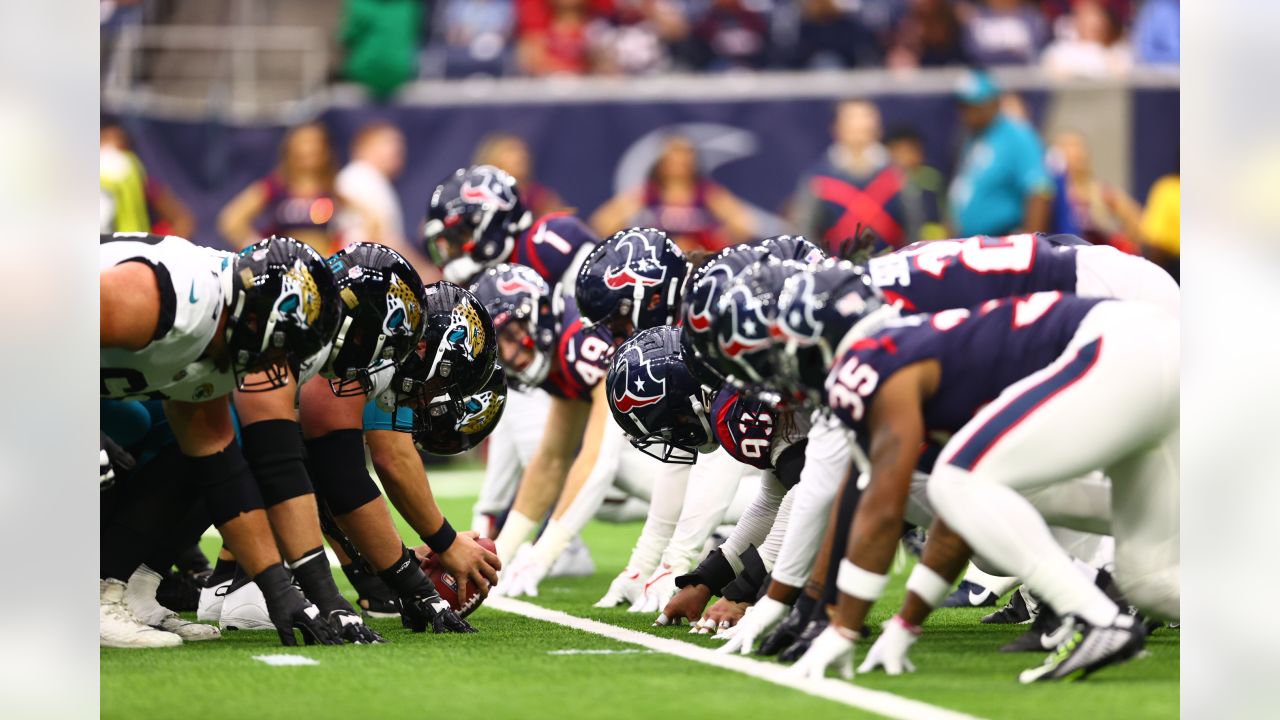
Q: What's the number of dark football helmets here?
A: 12